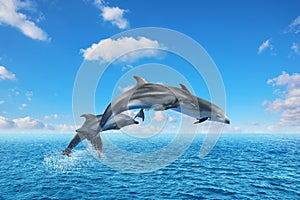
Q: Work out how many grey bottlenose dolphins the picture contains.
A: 3